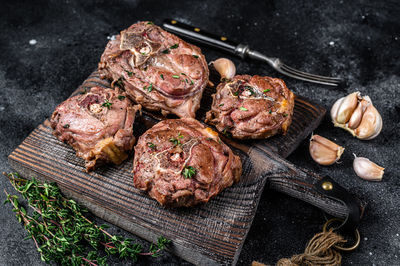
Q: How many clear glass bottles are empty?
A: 0